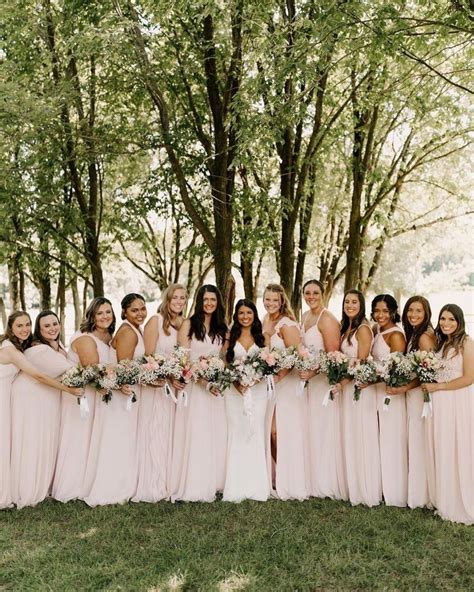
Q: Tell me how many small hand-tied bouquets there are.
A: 13